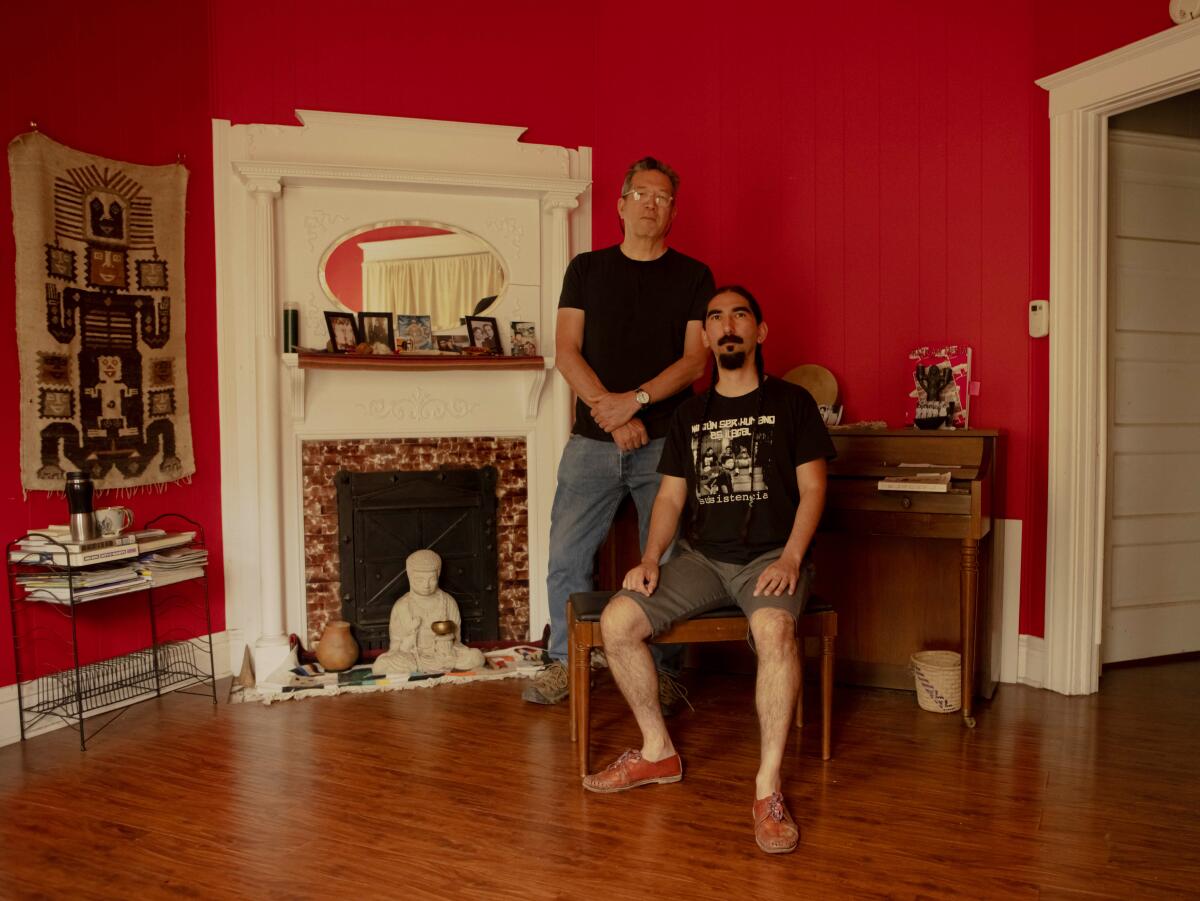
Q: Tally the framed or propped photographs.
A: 6